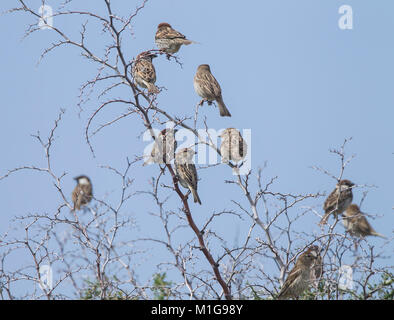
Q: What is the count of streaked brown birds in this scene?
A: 11